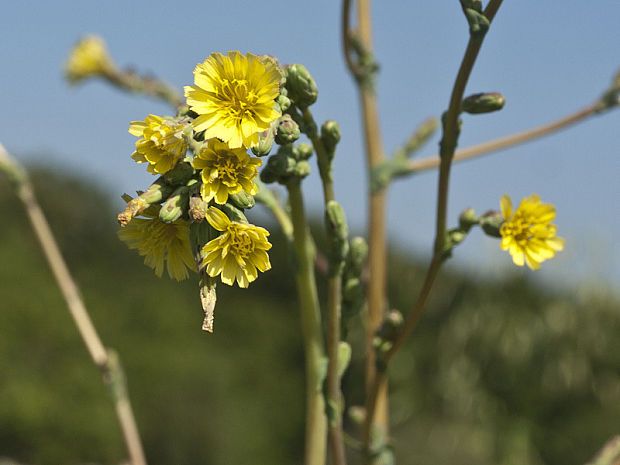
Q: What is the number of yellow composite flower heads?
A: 7